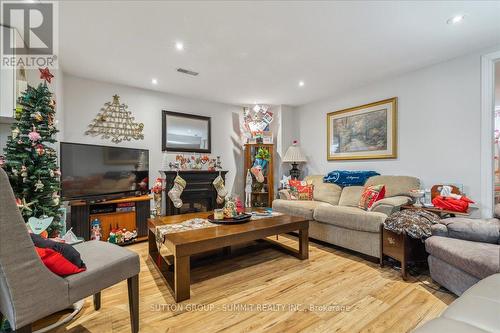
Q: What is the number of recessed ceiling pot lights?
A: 4